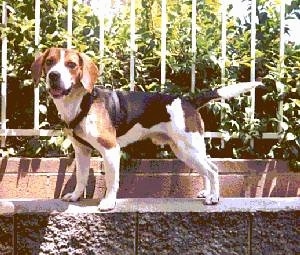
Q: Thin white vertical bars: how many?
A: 10